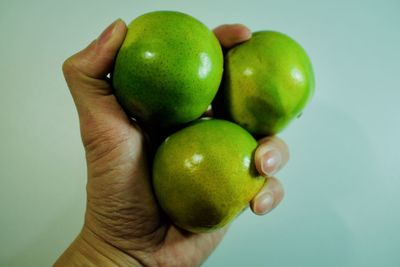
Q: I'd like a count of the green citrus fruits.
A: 3